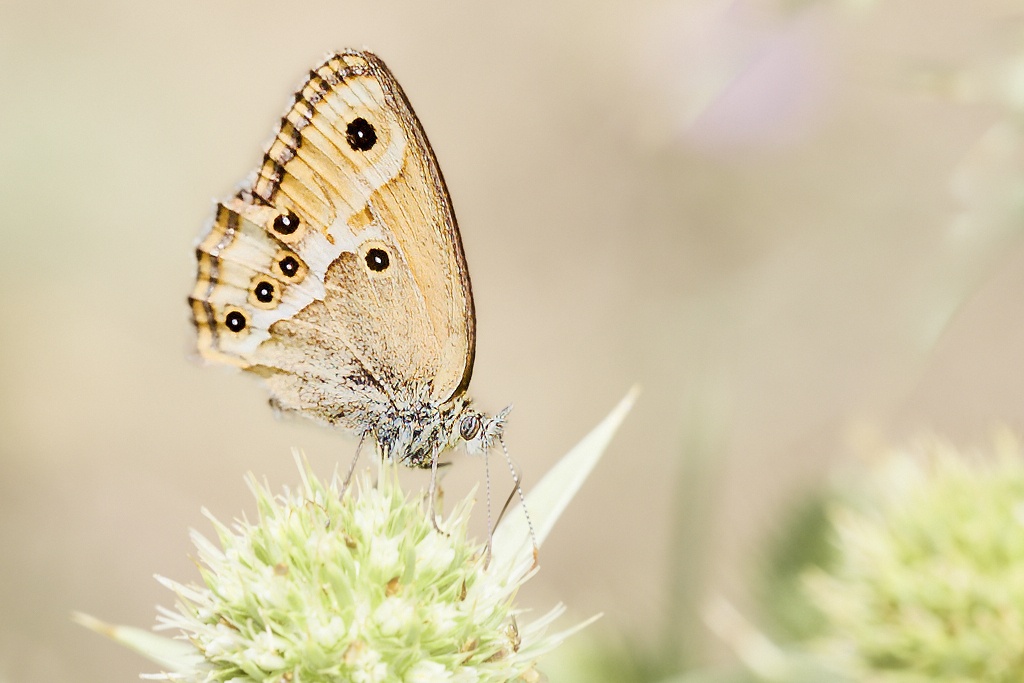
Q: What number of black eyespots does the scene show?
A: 6